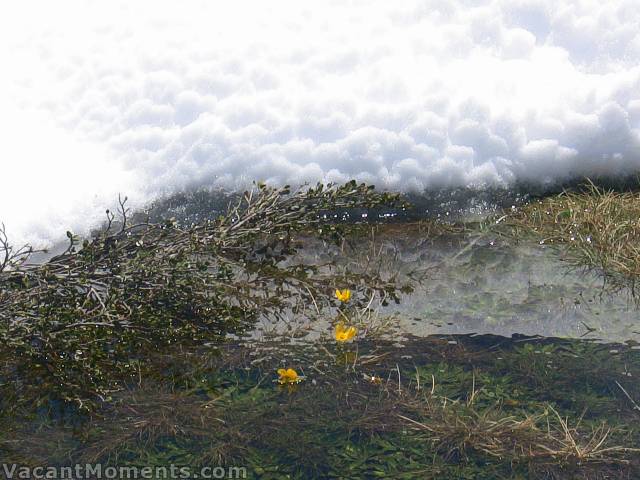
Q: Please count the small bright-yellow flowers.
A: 3